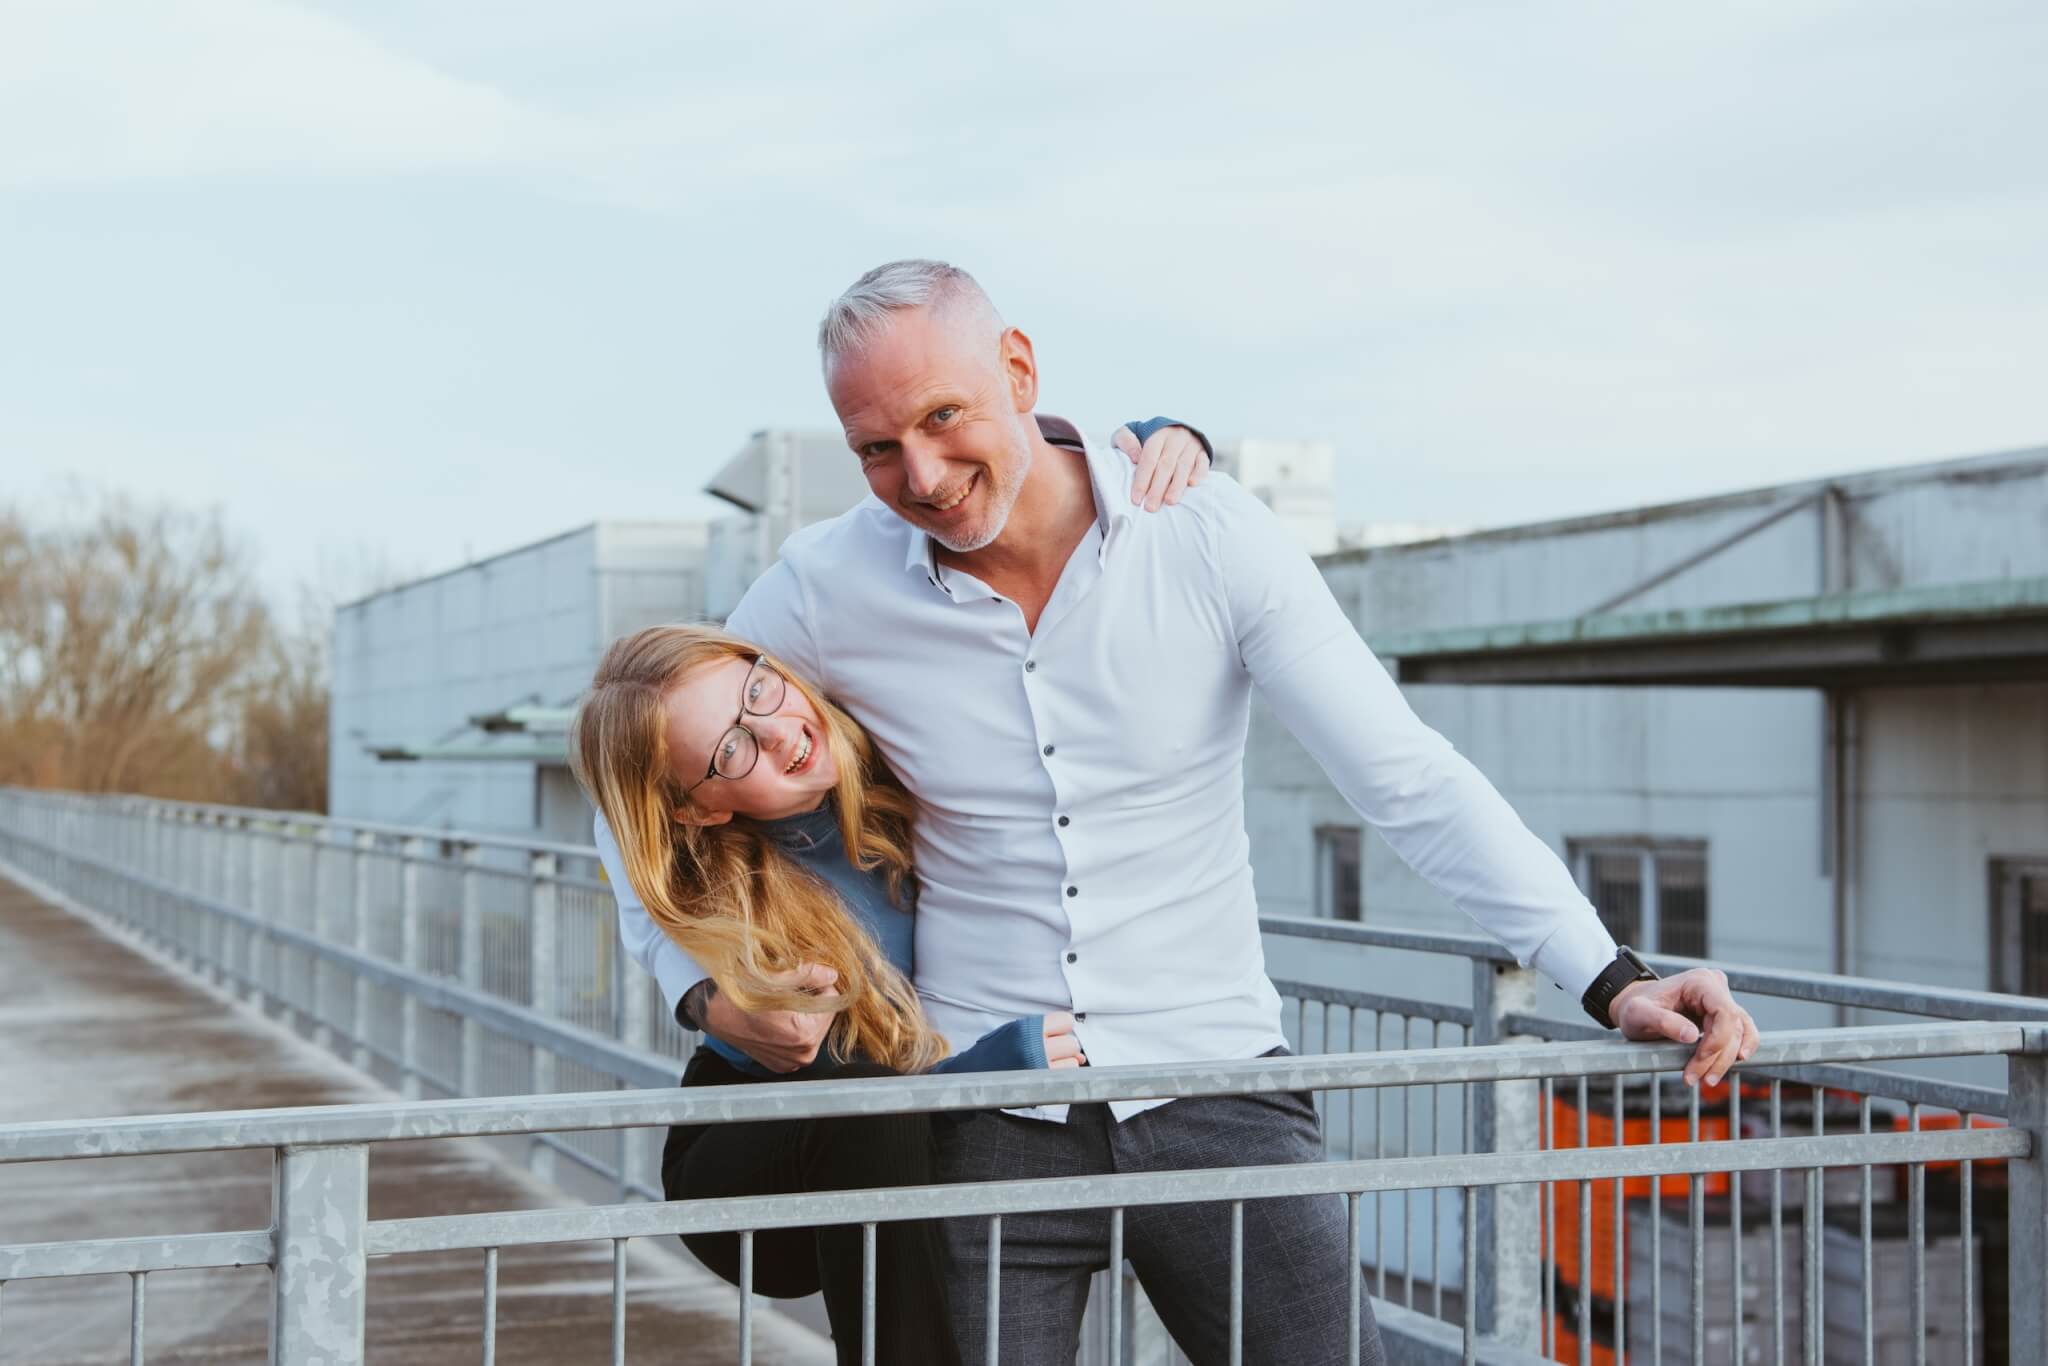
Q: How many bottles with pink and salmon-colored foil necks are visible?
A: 0